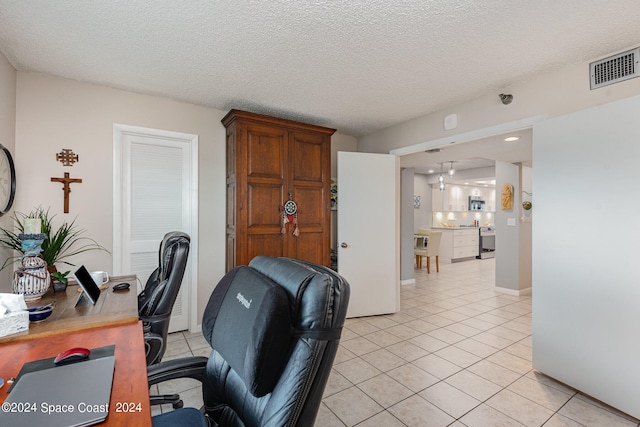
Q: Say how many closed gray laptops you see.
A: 1